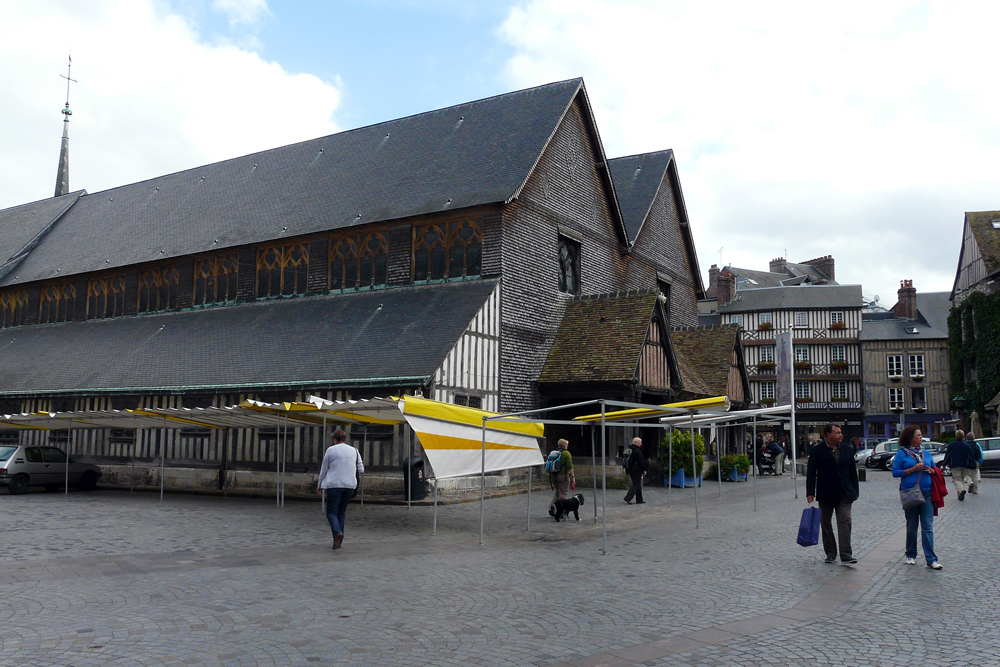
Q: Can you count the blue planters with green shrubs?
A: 2